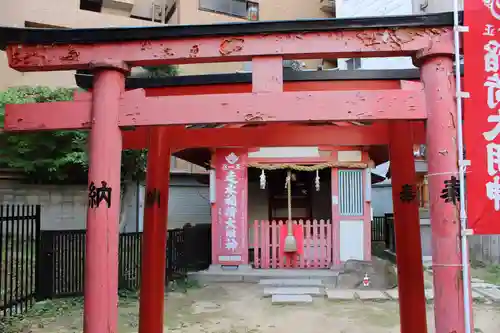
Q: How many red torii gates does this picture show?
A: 2